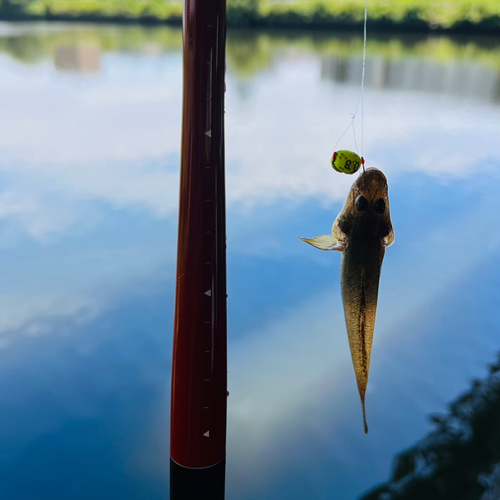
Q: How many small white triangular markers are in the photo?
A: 3